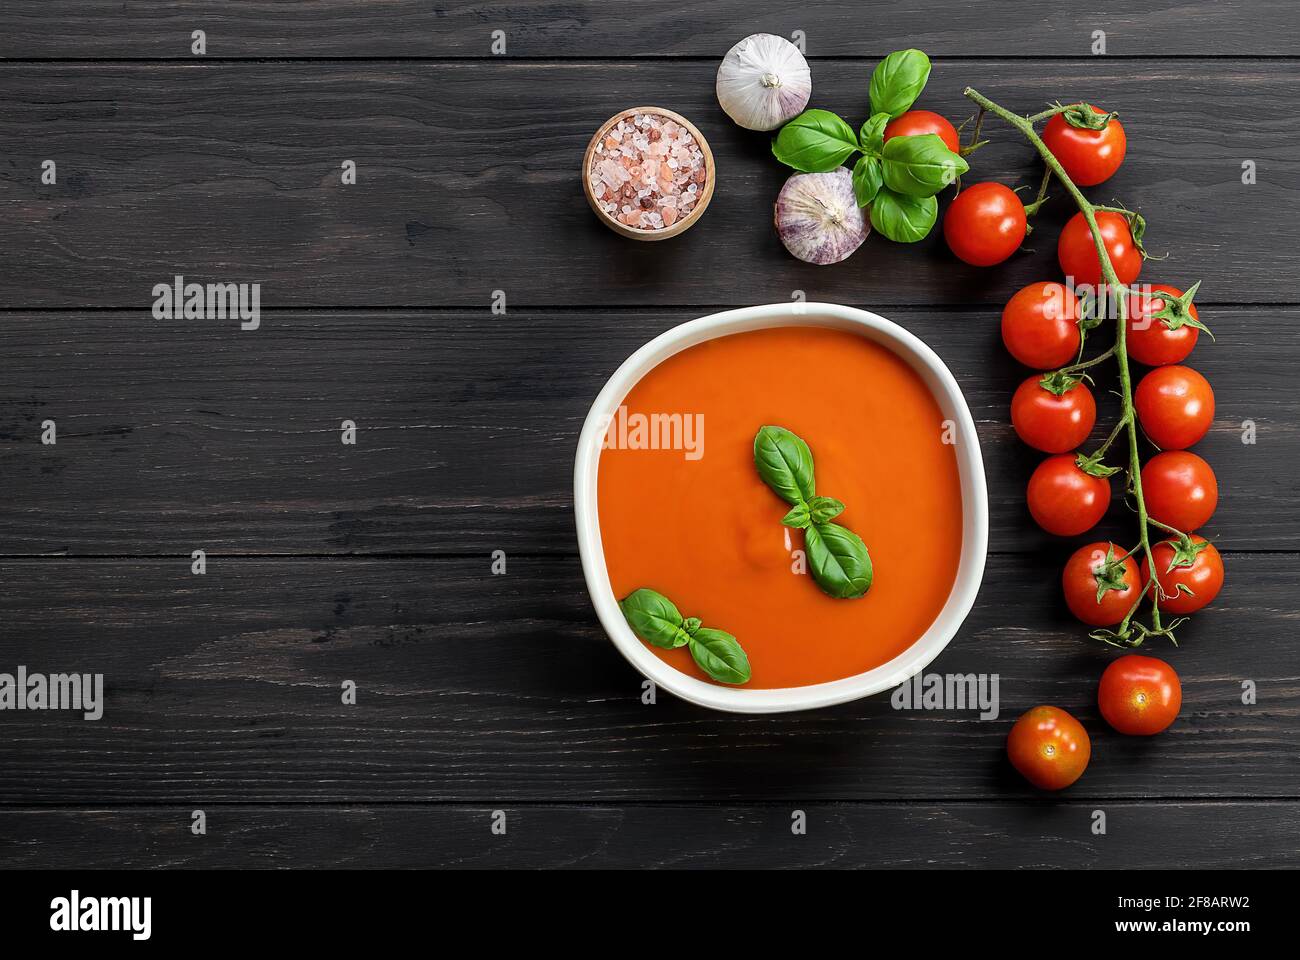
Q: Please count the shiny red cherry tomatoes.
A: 14